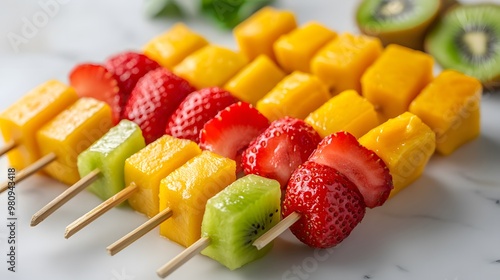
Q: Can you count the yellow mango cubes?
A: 15